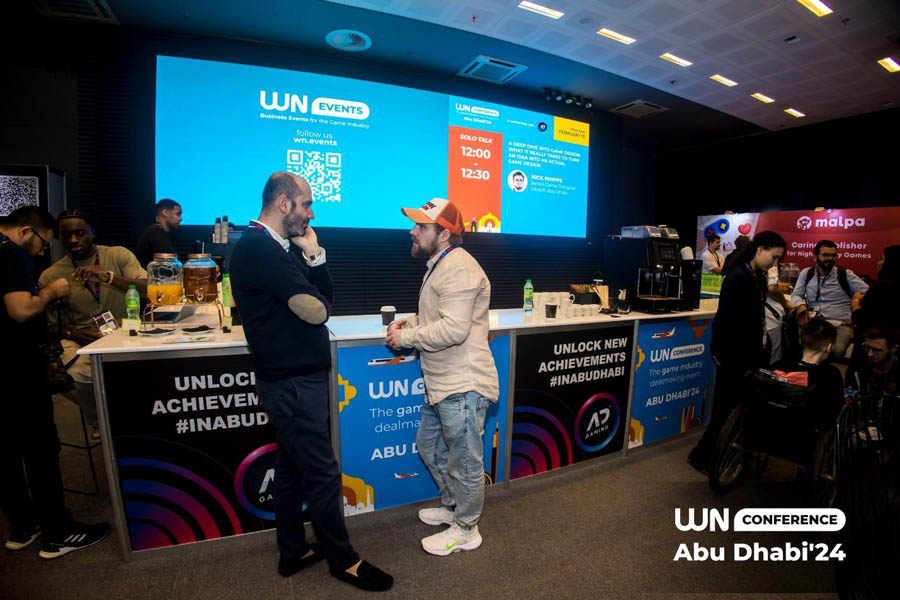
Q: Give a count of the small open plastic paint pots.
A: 0